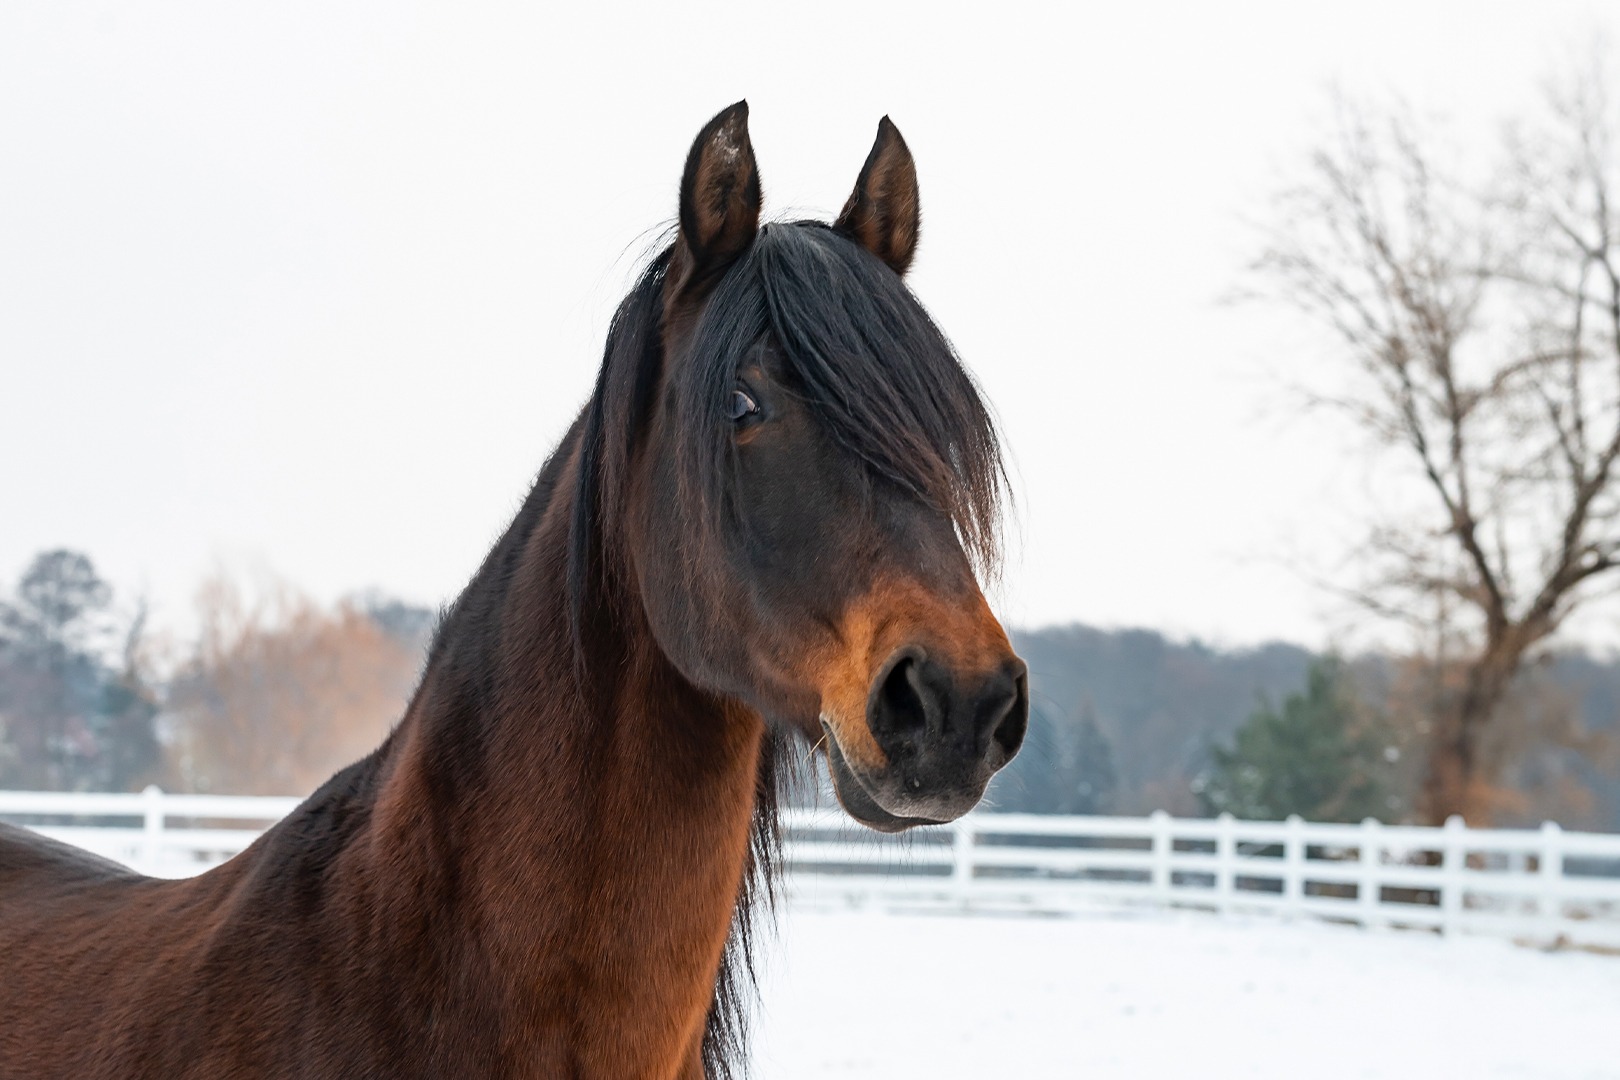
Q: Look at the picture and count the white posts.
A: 8